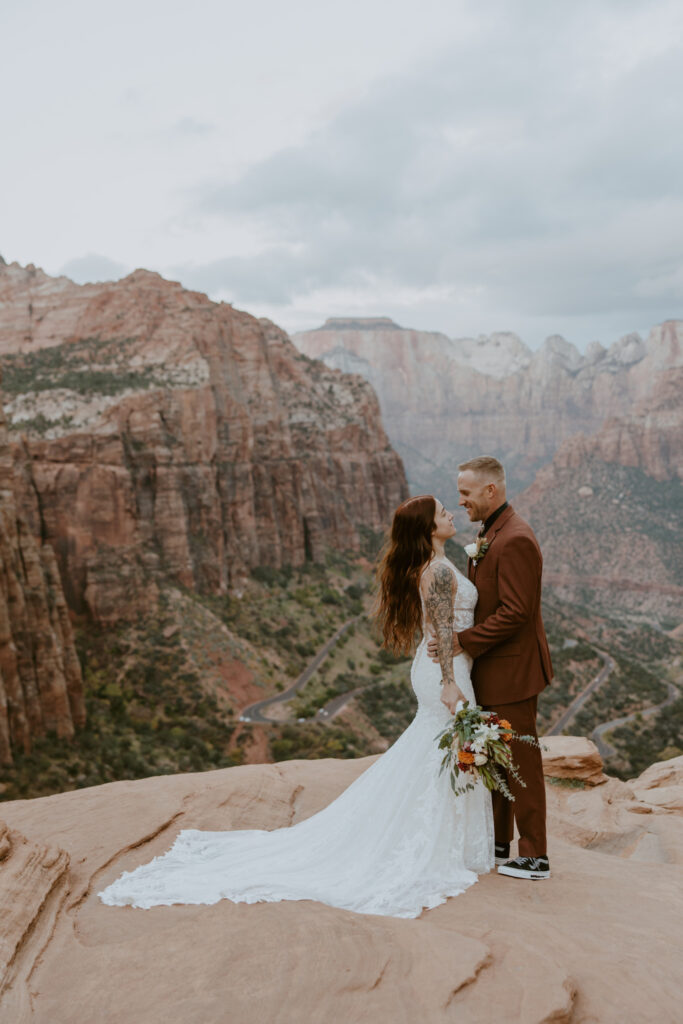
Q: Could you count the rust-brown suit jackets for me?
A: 1